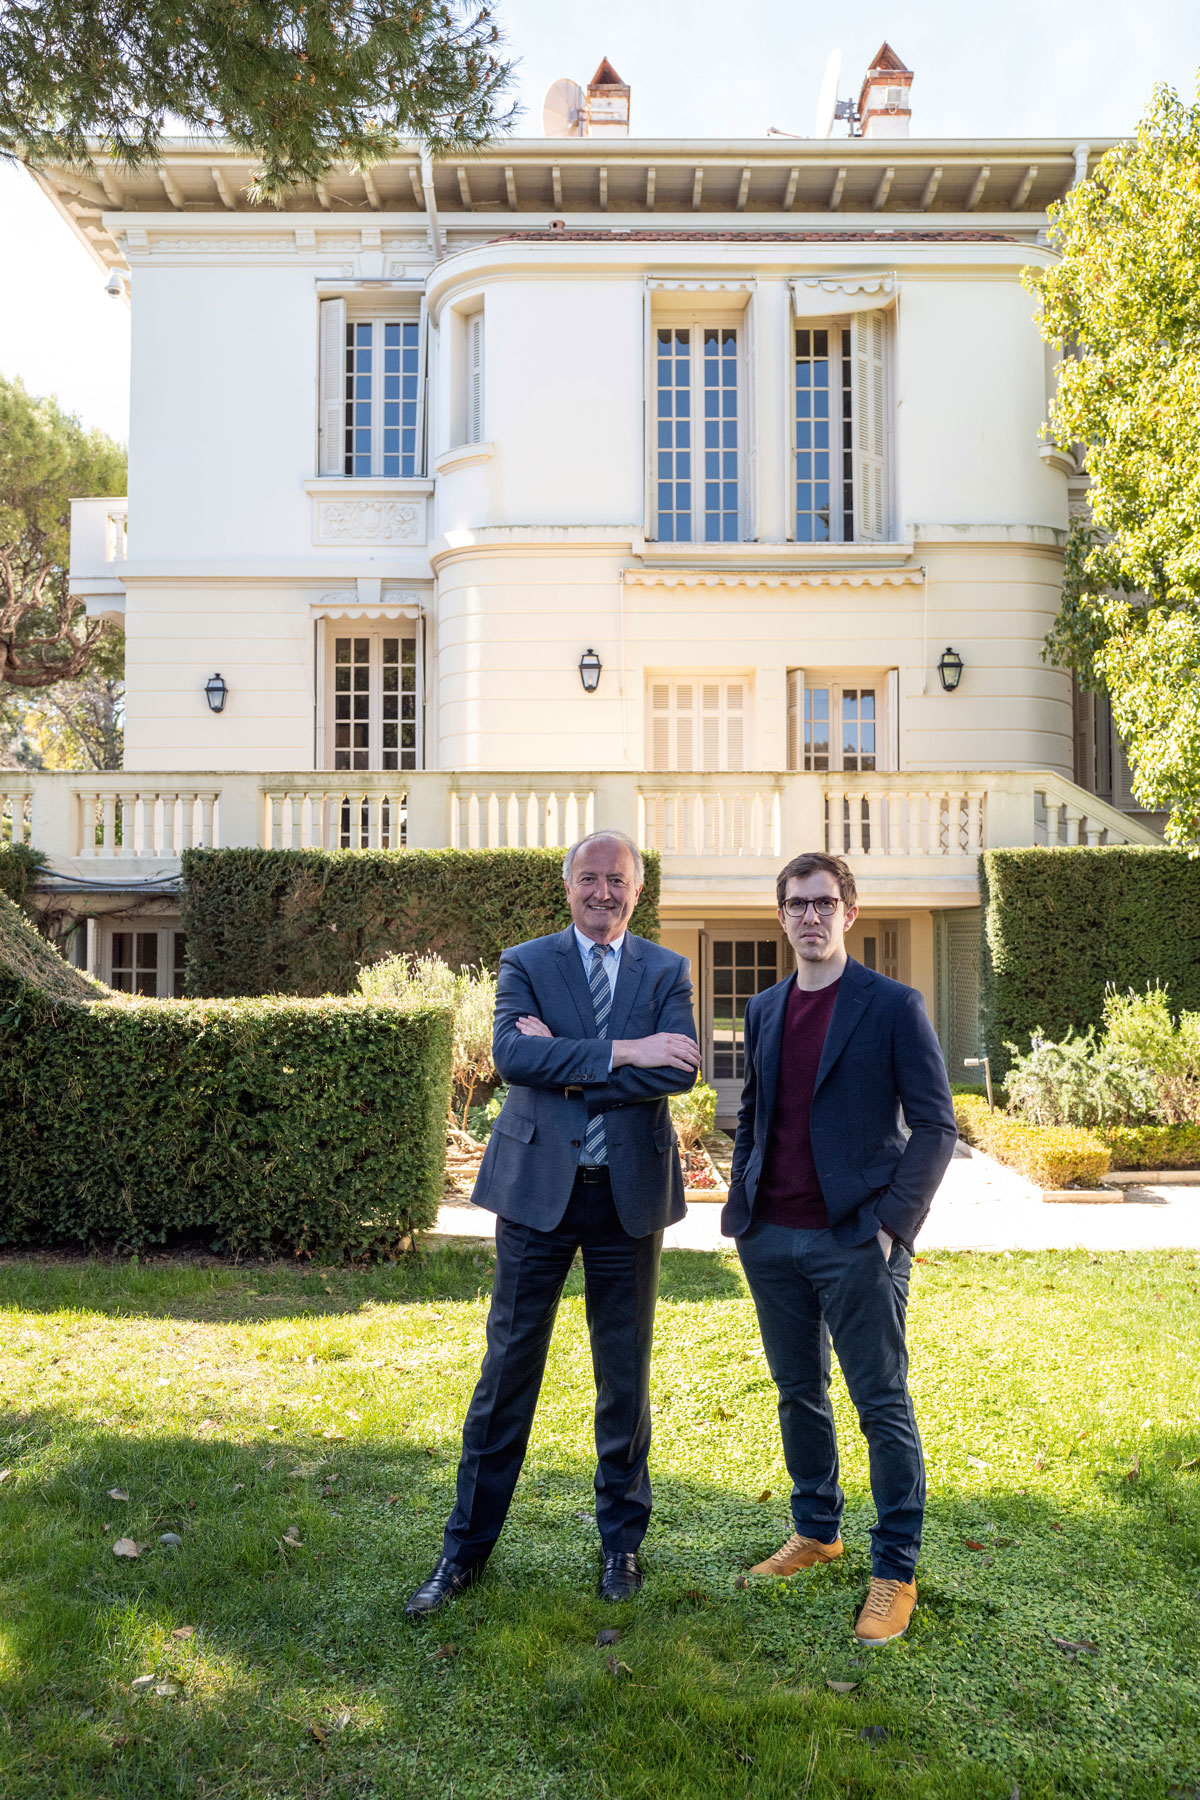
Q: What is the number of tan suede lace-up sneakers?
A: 2